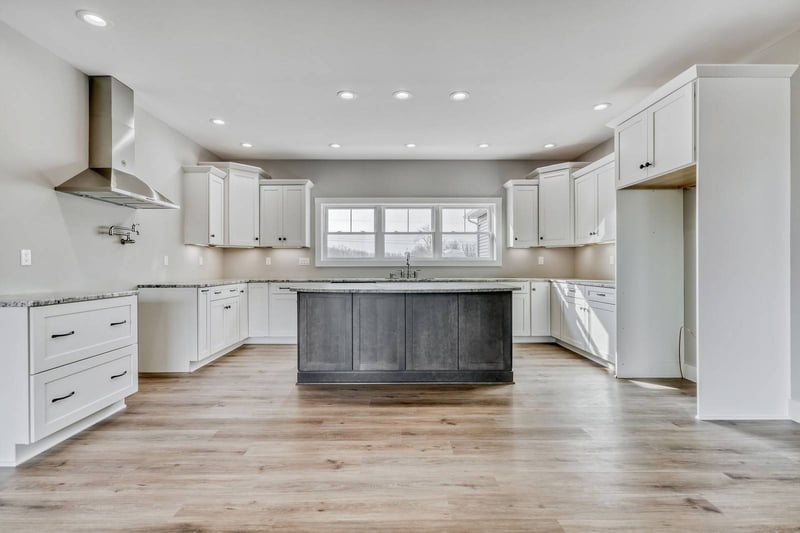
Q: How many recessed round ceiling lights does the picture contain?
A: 11